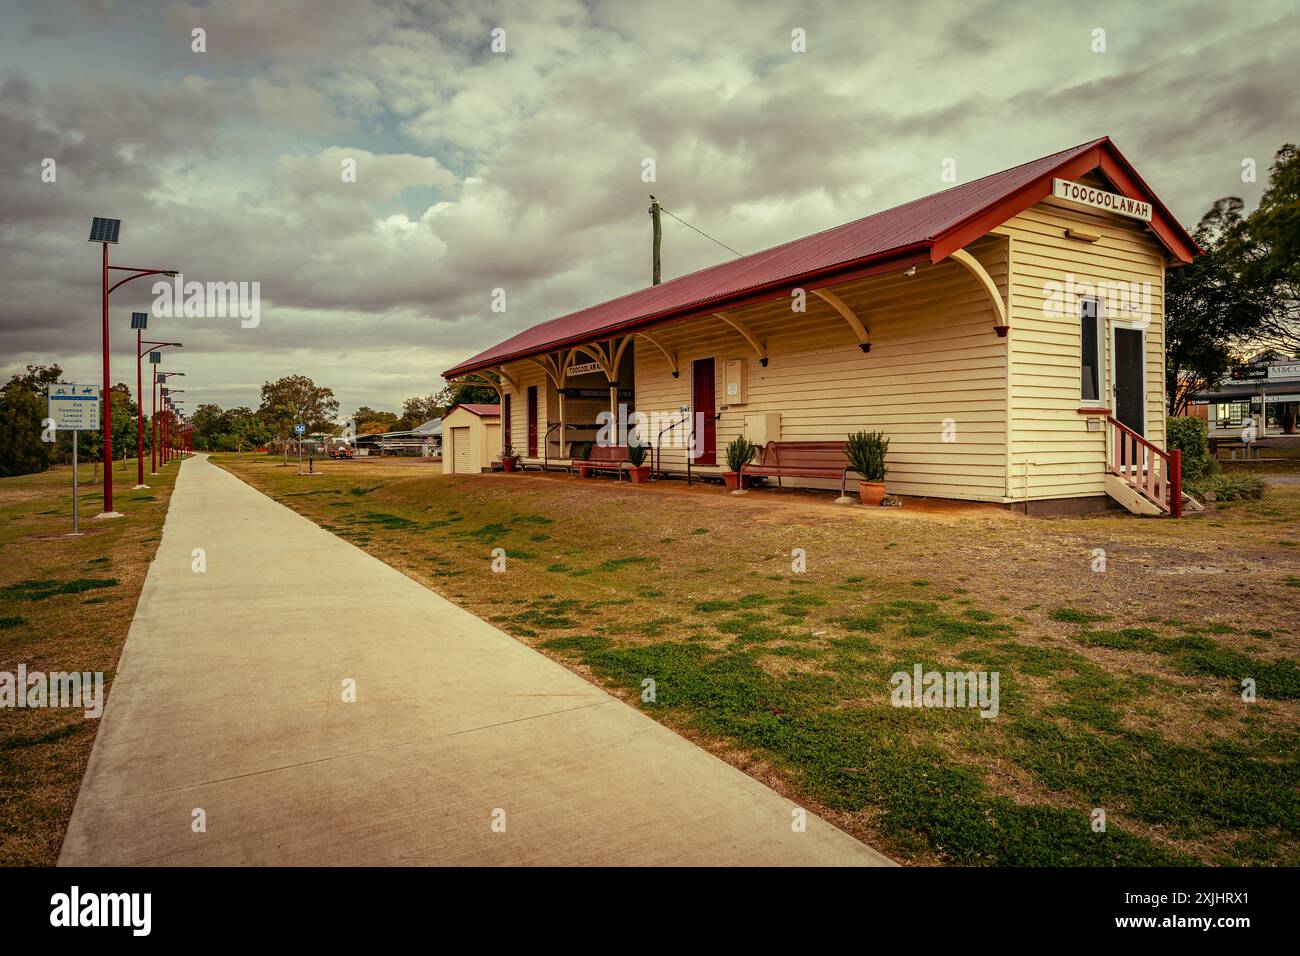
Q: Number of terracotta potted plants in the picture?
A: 5